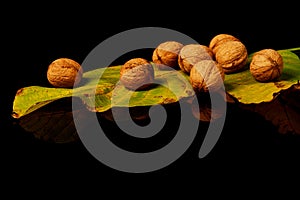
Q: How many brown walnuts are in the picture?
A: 8